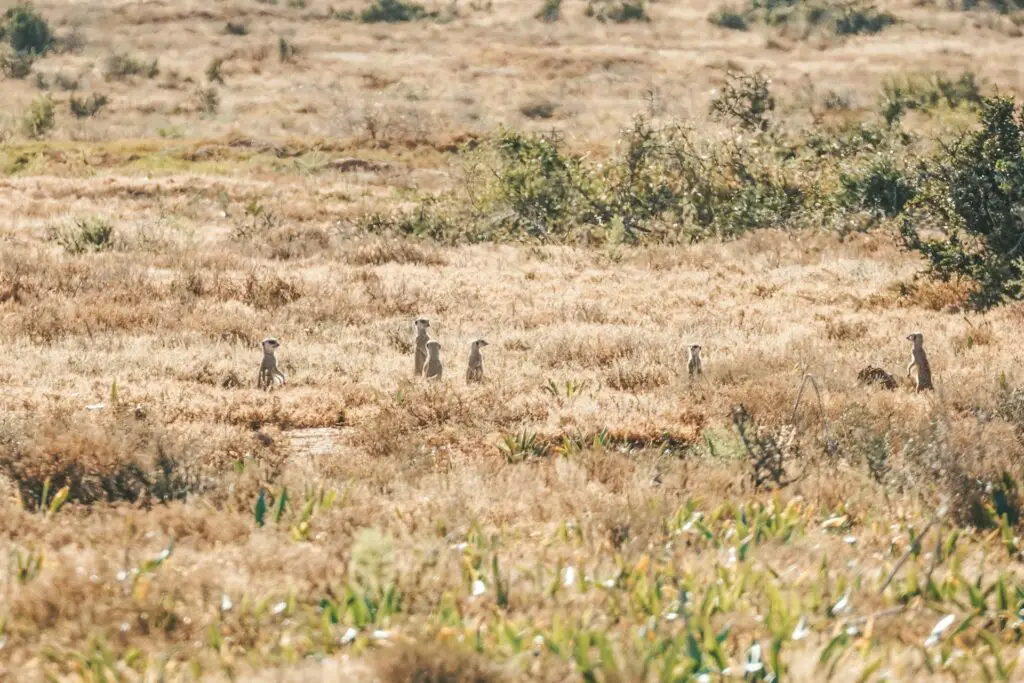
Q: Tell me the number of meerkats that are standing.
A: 6